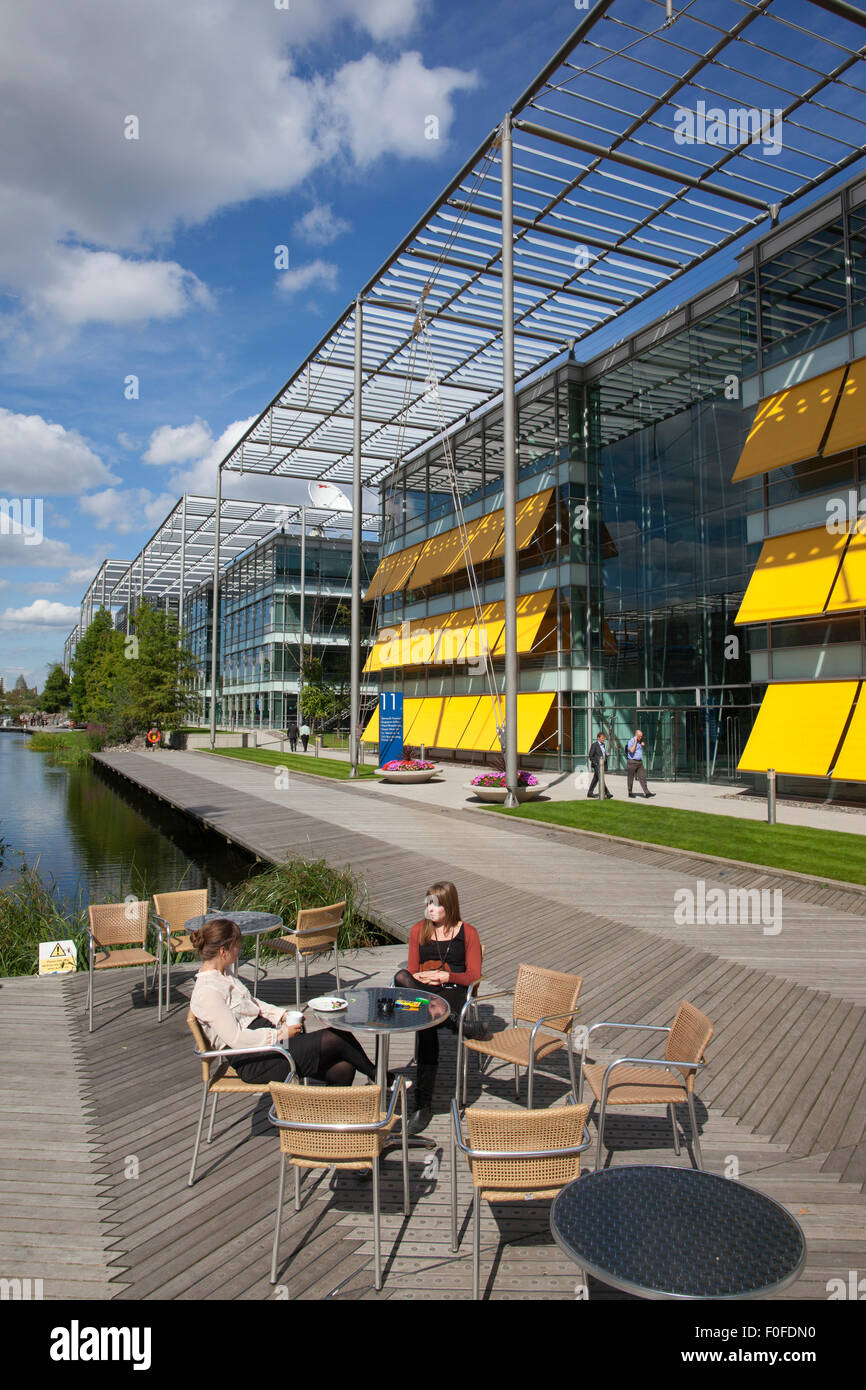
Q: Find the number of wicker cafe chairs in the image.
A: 9